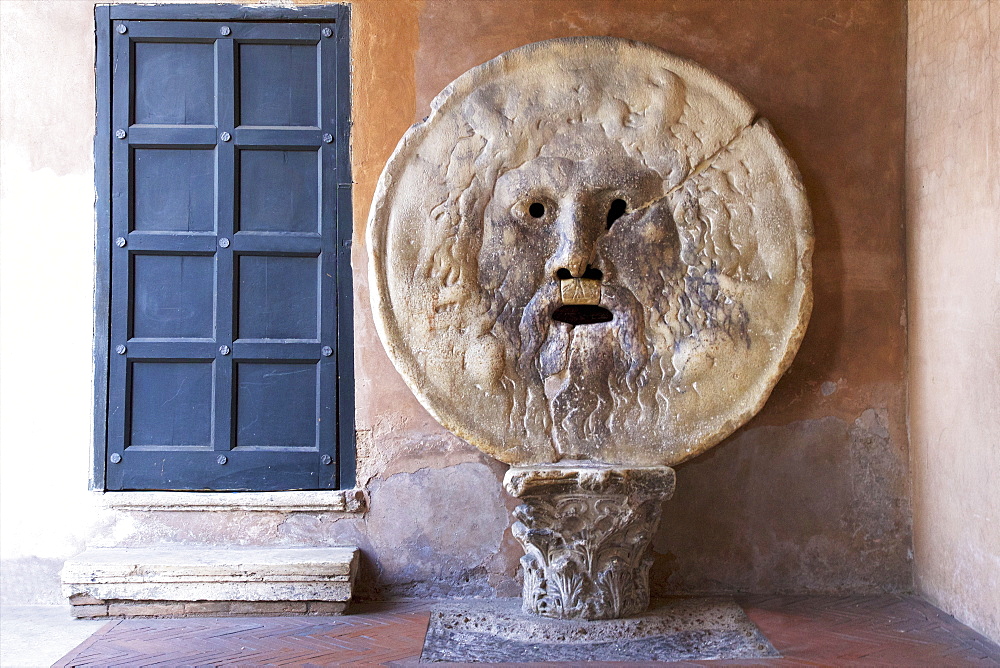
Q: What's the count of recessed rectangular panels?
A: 8